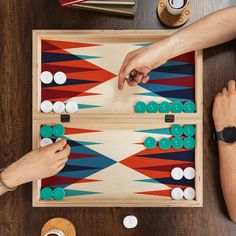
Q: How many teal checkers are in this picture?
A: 15